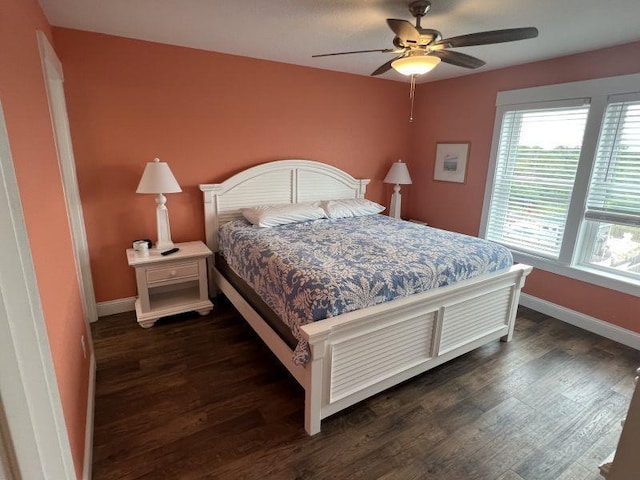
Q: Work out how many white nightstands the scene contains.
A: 2